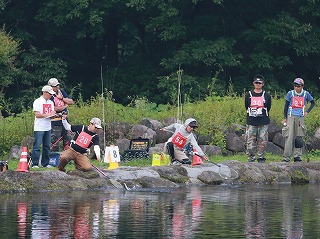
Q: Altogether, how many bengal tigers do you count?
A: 0